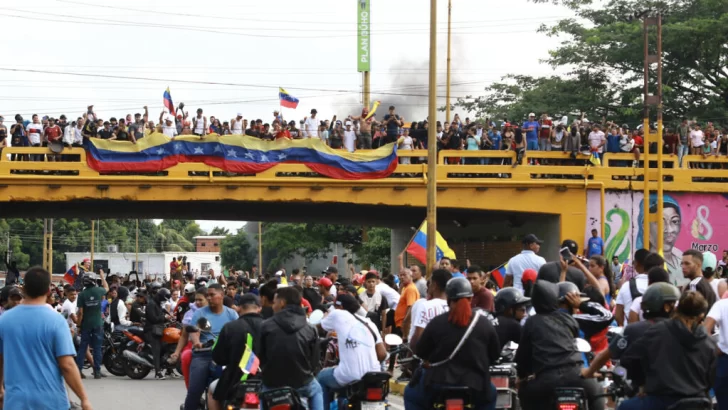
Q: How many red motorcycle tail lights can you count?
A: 6